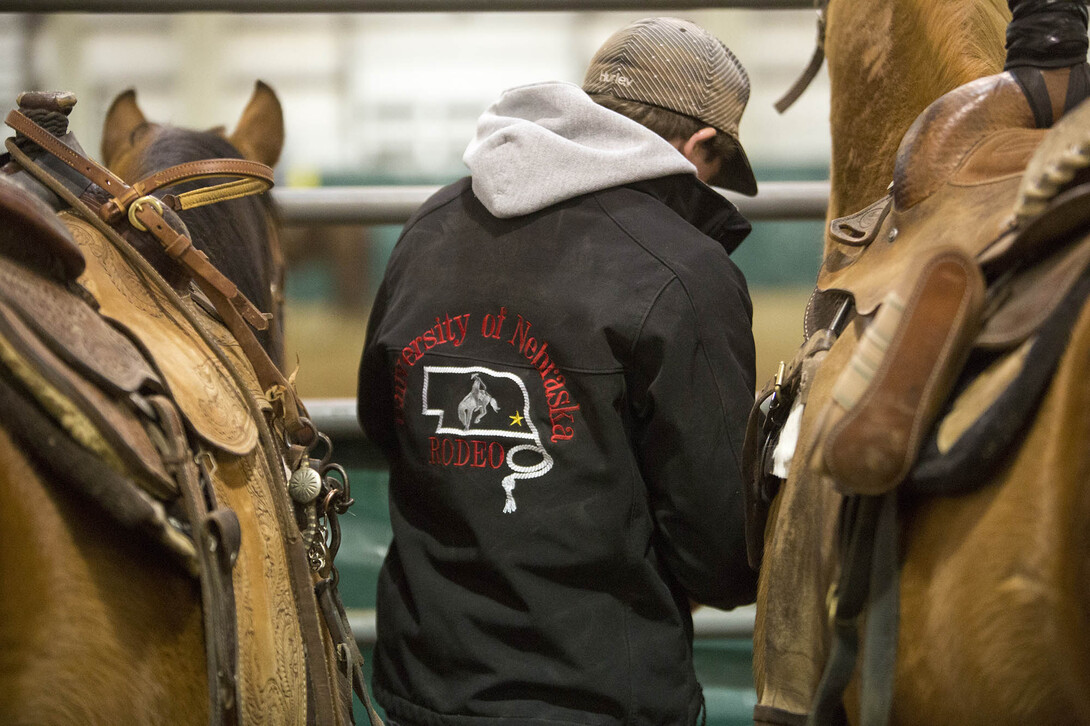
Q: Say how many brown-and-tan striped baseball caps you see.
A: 1